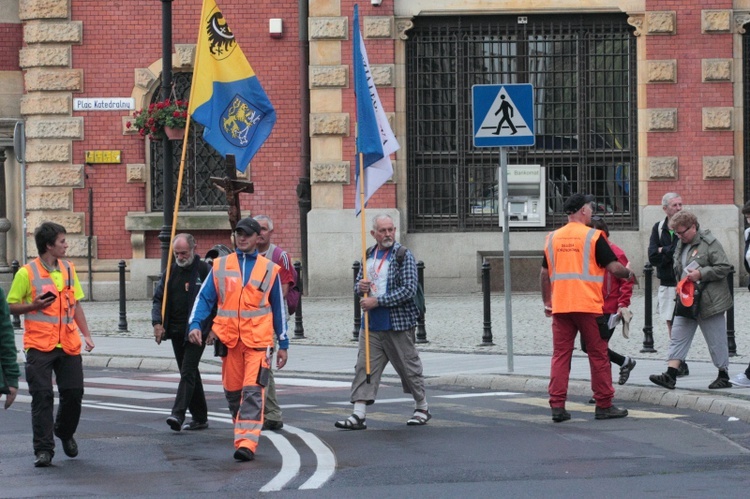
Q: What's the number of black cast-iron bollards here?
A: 8